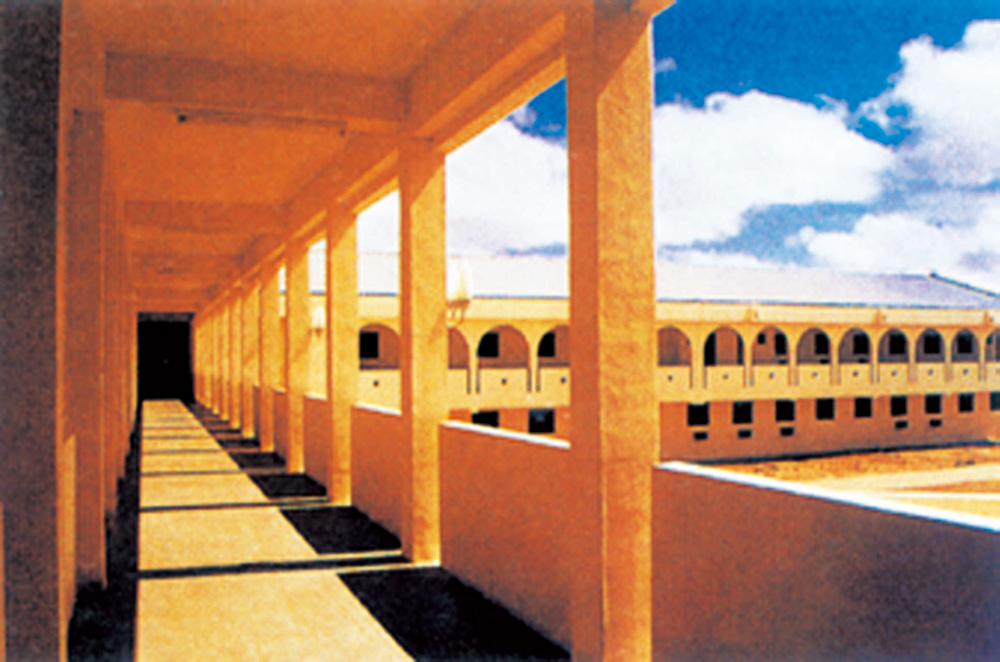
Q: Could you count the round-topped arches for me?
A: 13